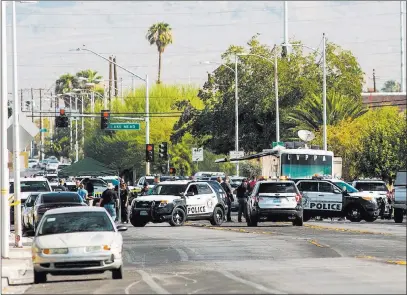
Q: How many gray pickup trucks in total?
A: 1